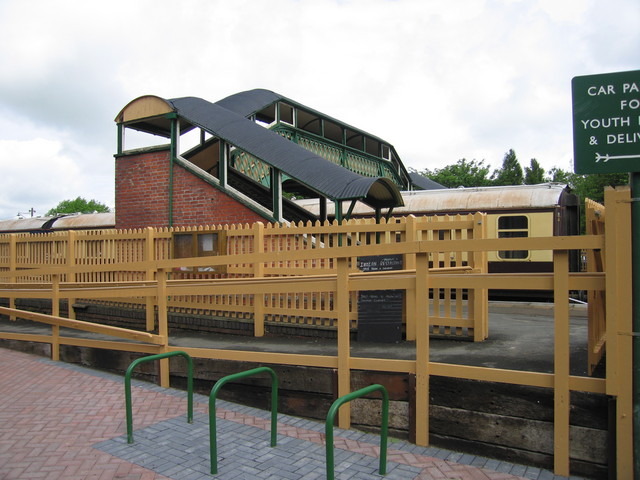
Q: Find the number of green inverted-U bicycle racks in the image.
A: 3